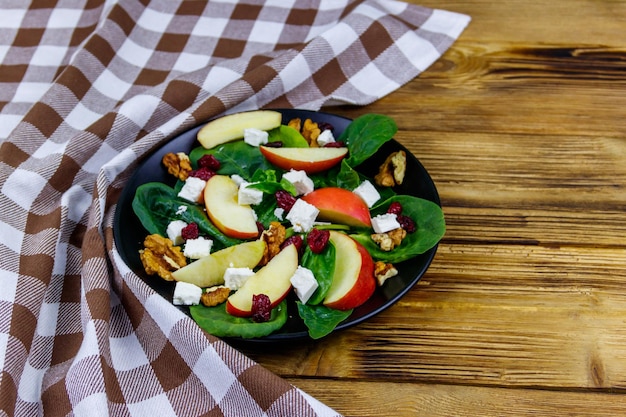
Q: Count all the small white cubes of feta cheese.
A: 13